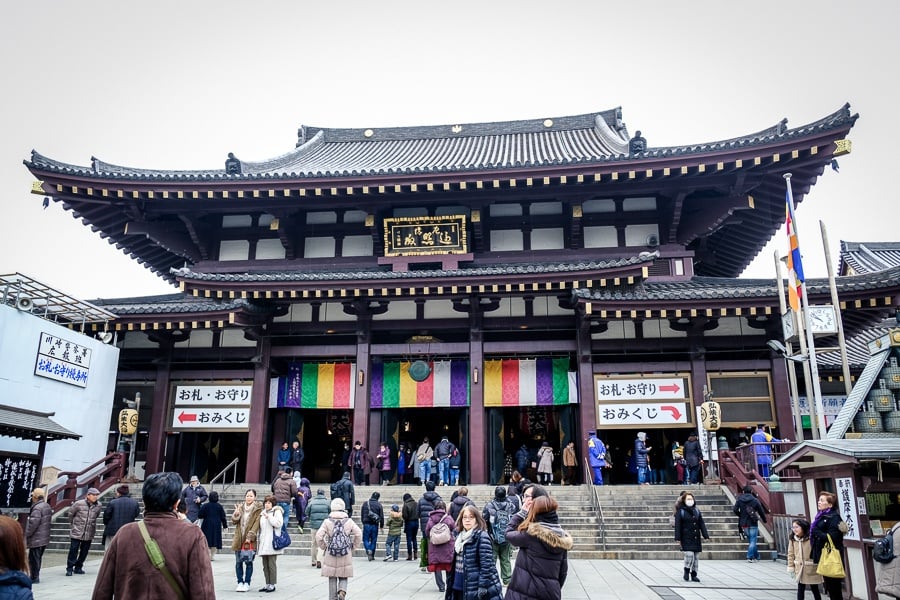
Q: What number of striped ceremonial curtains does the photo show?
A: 3